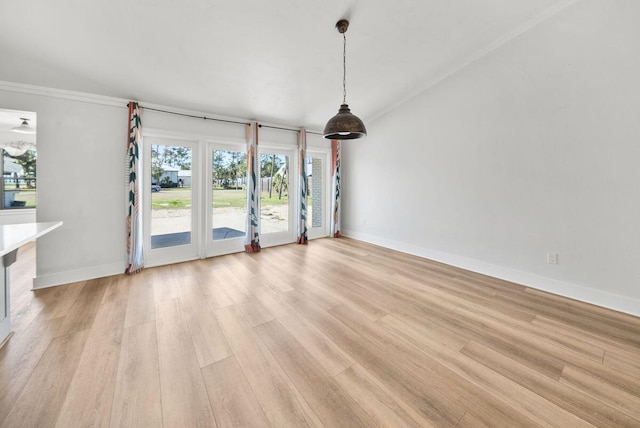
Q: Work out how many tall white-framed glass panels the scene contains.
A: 4